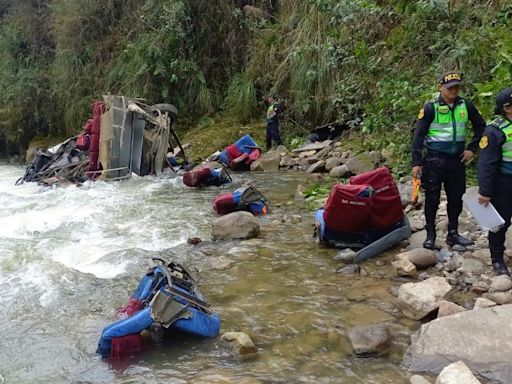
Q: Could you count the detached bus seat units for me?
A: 5